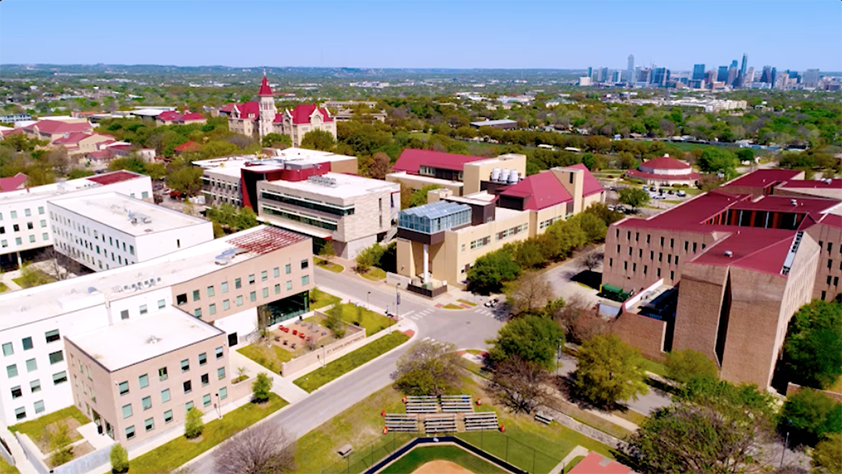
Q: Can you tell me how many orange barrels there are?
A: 5